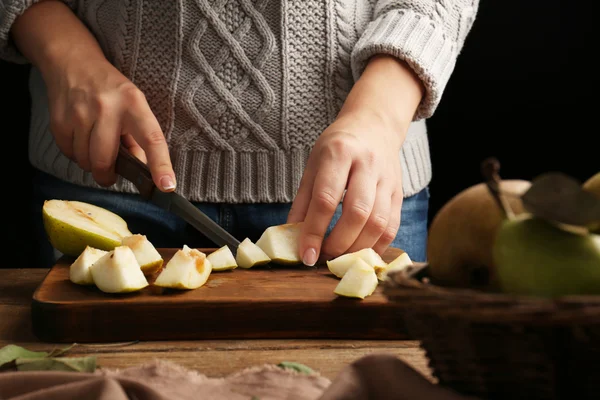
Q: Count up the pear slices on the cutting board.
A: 10